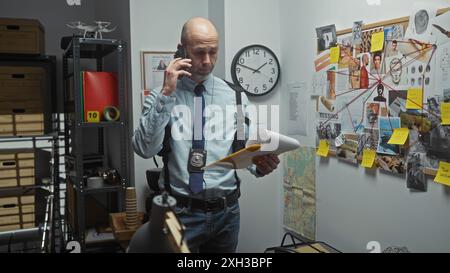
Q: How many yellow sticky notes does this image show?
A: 8